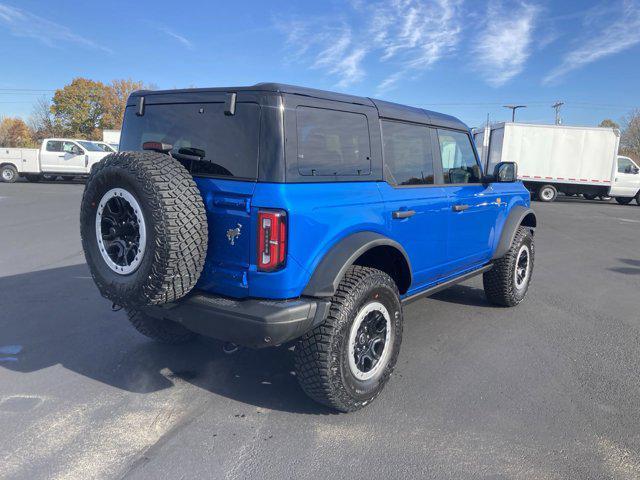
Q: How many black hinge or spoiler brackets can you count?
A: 2